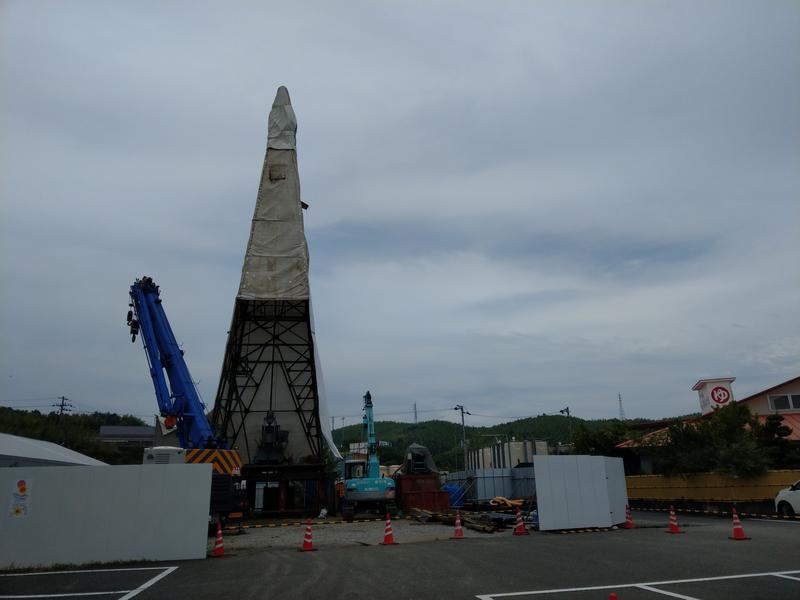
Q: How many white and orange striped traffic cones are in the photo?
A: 8